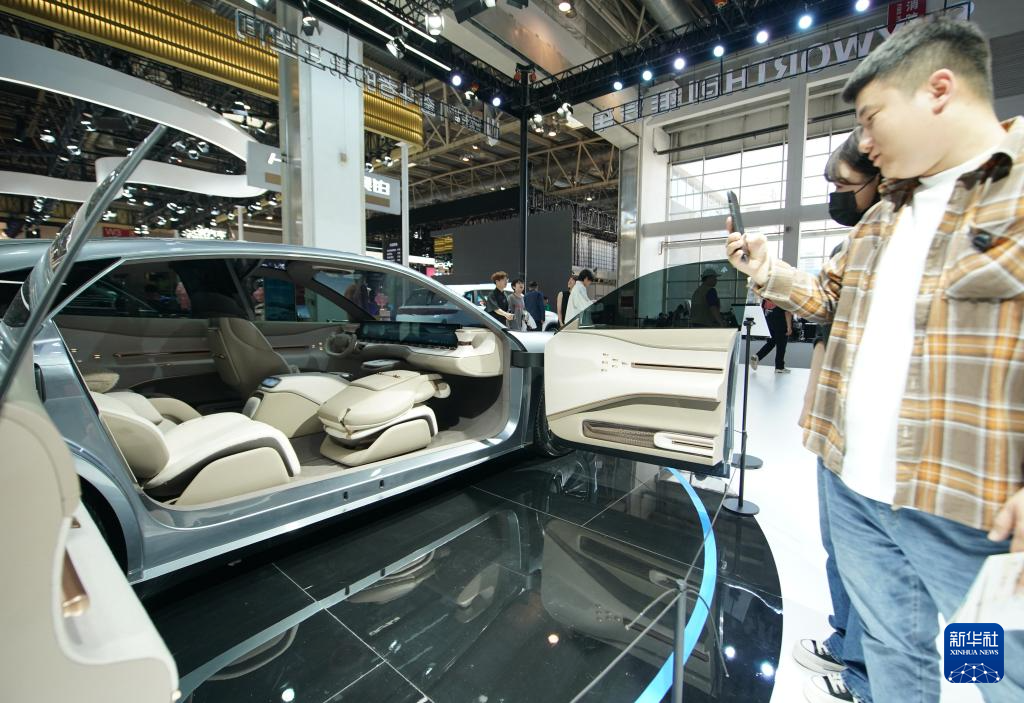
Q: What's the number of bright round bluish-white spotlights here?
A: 9